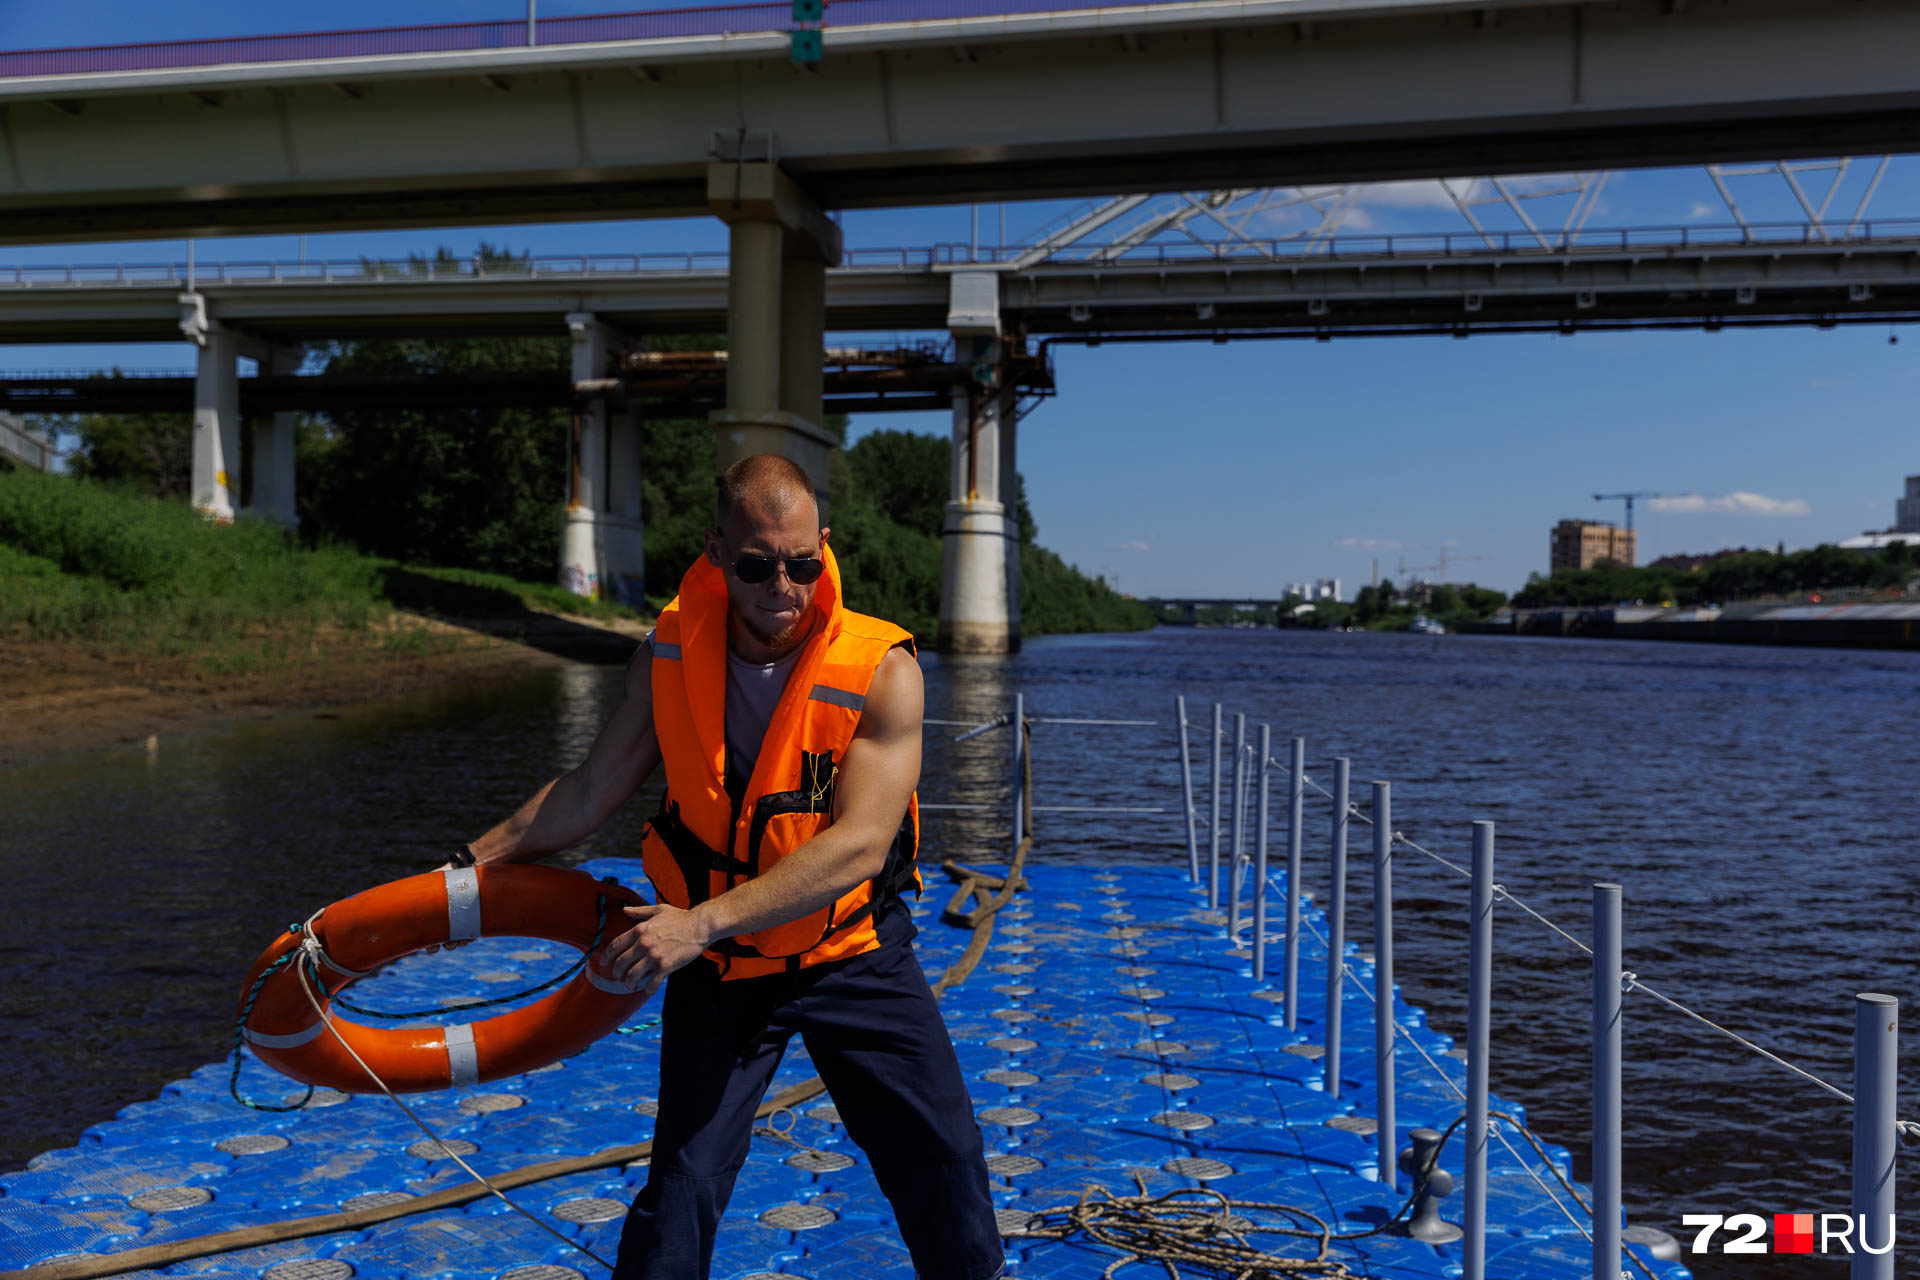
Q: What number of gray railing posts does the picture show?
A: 11